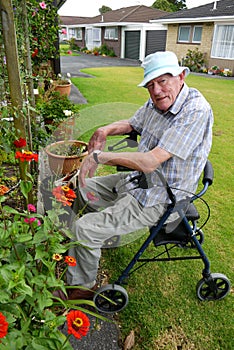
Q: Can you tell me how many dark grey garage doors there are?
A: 2